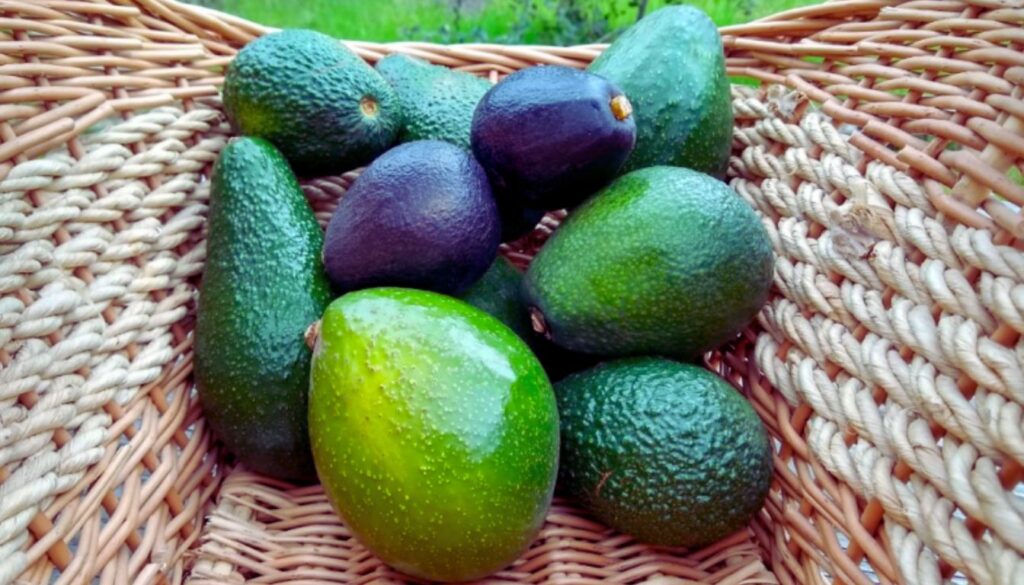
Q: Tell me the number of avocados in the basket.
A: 10